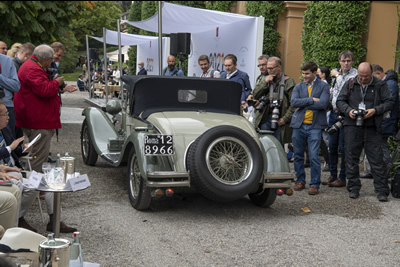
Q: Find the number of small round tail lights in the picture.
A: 4